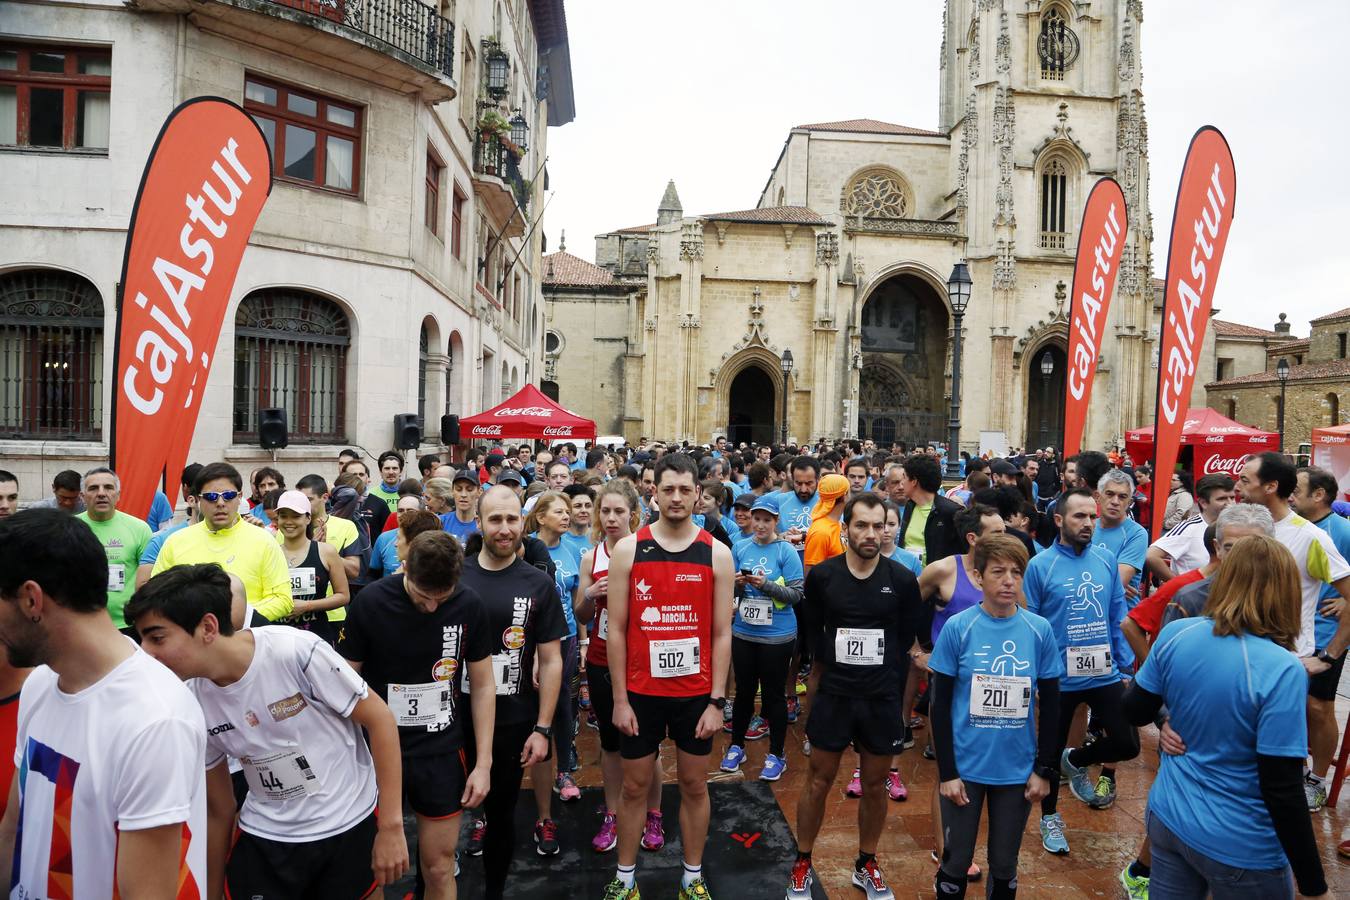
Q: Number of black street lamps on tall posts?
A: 4